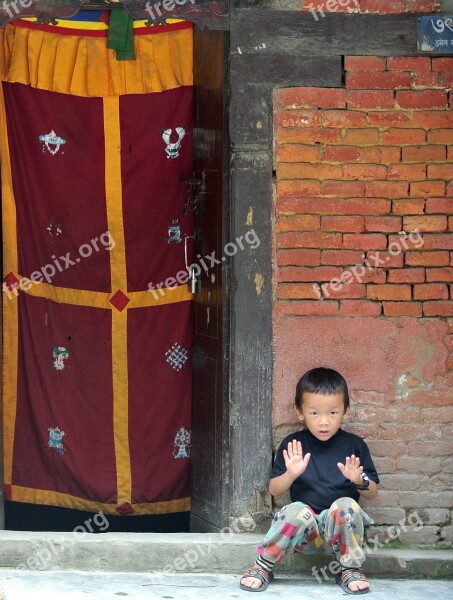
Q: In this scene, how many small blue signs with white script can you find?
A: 1